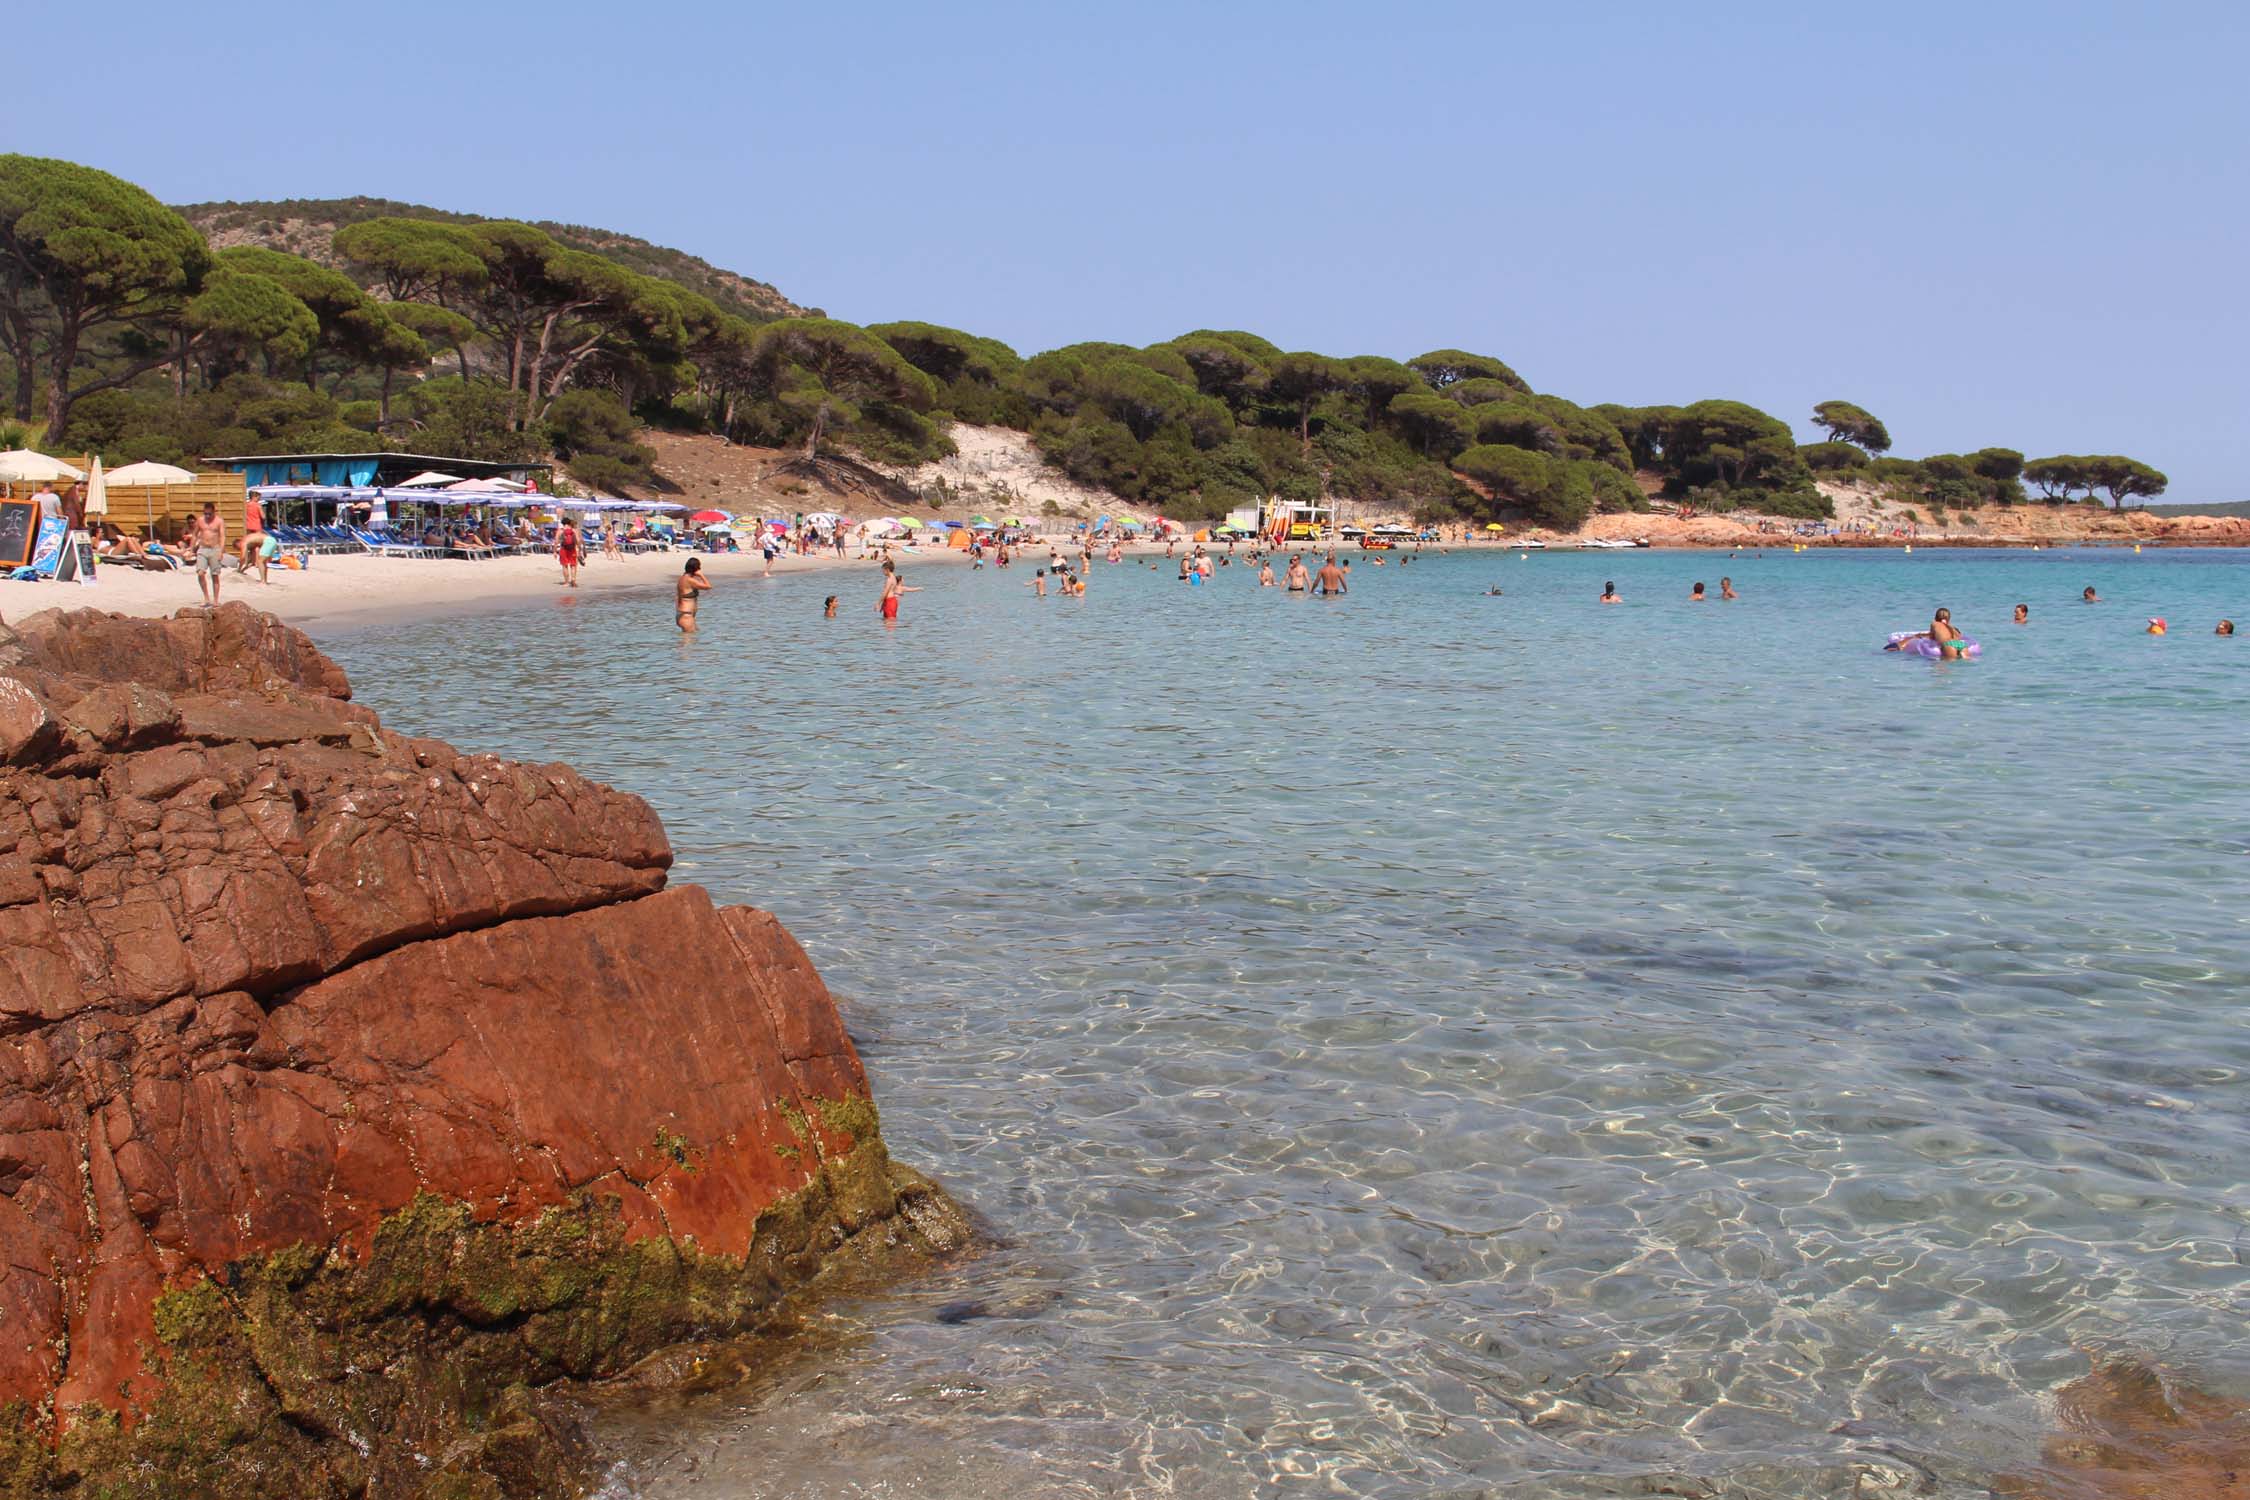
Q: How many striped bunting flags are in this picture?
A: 0